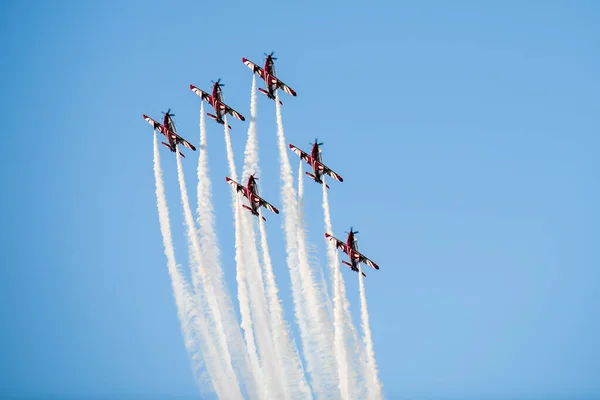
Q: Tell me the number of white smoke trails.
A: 12